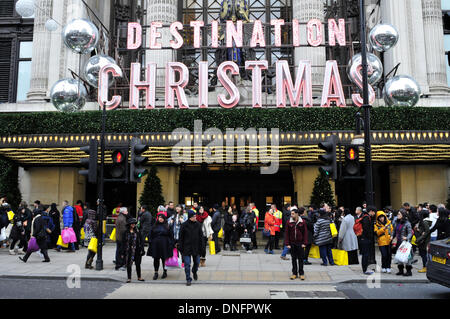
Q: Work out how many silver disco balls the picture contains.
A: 6